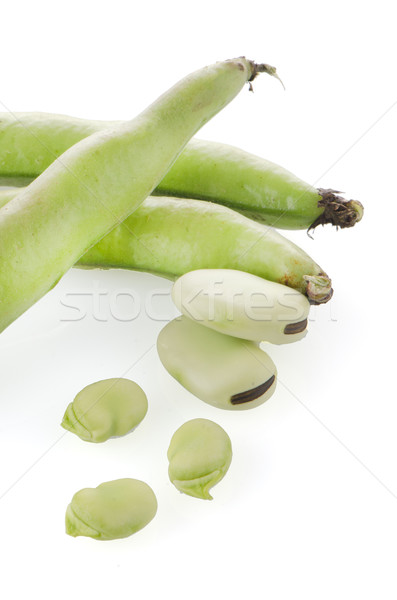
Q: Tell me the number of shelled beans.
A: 5